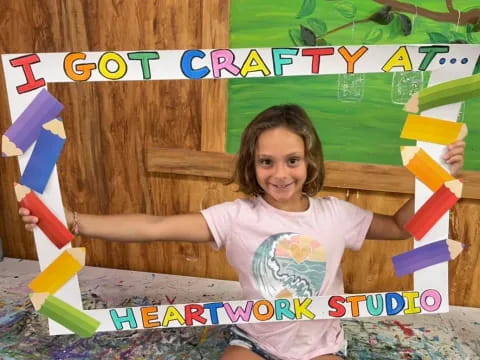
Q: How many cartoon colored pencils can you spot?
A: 10